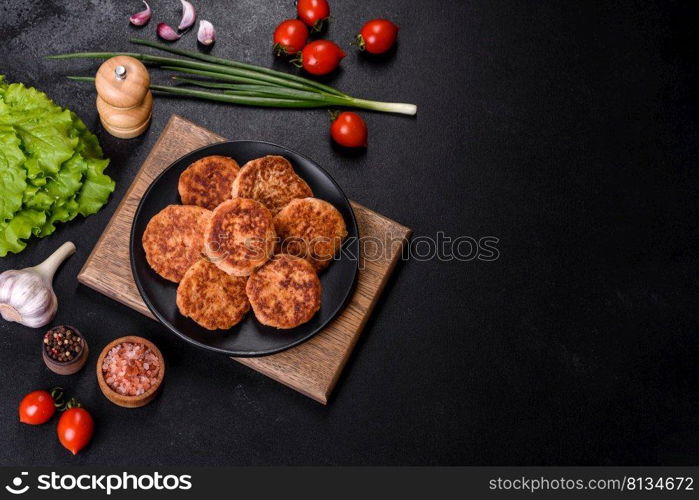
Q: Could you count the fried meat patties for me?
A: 7